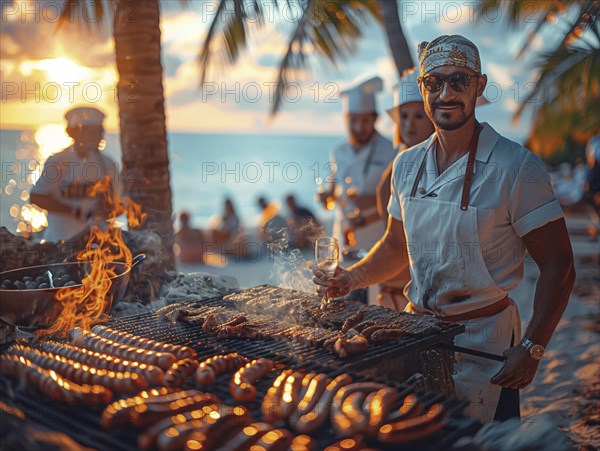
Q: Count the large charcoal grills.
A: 2